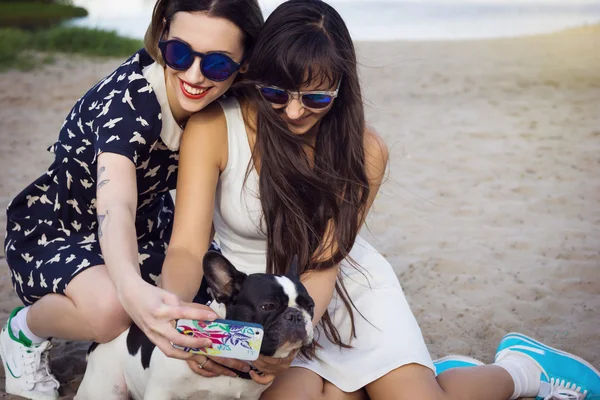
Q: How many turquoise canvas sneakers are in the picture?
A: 2